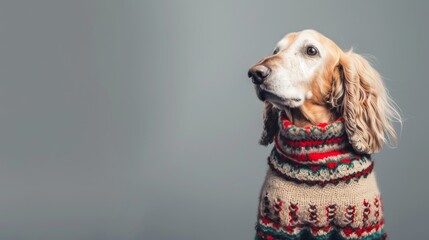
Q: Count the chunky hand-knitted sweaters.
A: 1